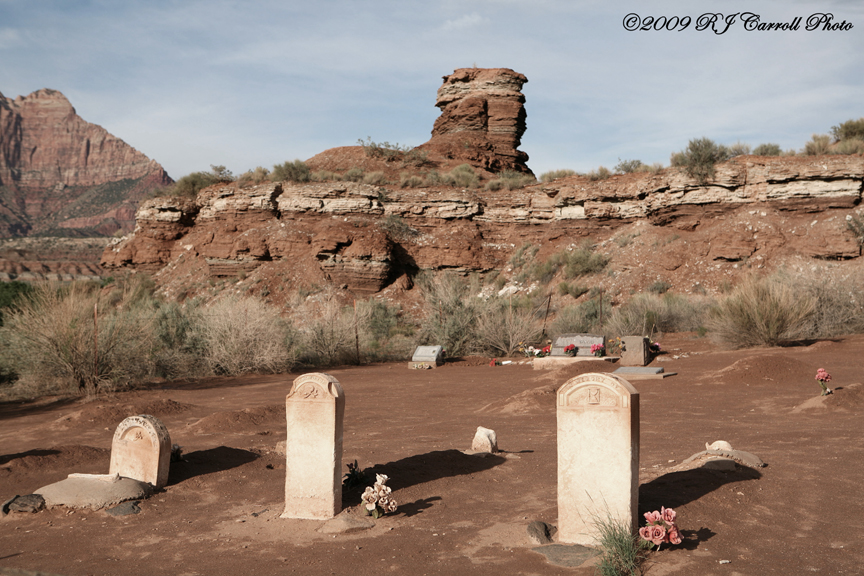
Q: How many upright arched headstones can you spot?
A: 3